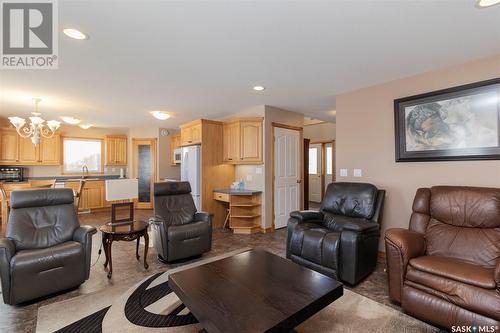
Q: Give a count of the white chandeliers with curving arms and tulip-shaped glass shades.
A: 1